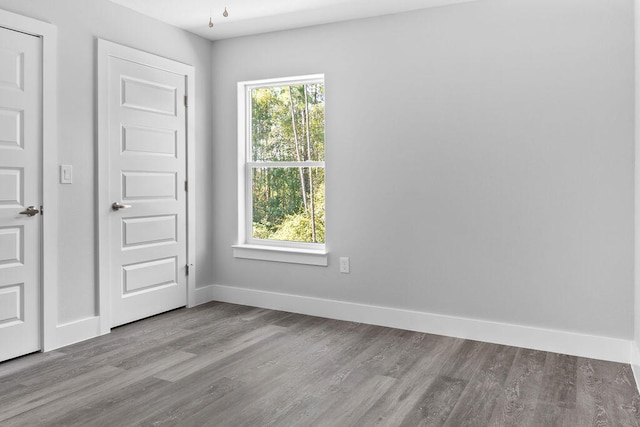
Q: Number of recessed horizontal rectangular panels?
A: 10